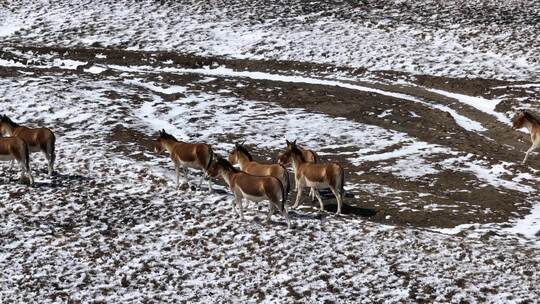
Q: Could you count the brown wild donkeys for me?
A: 8